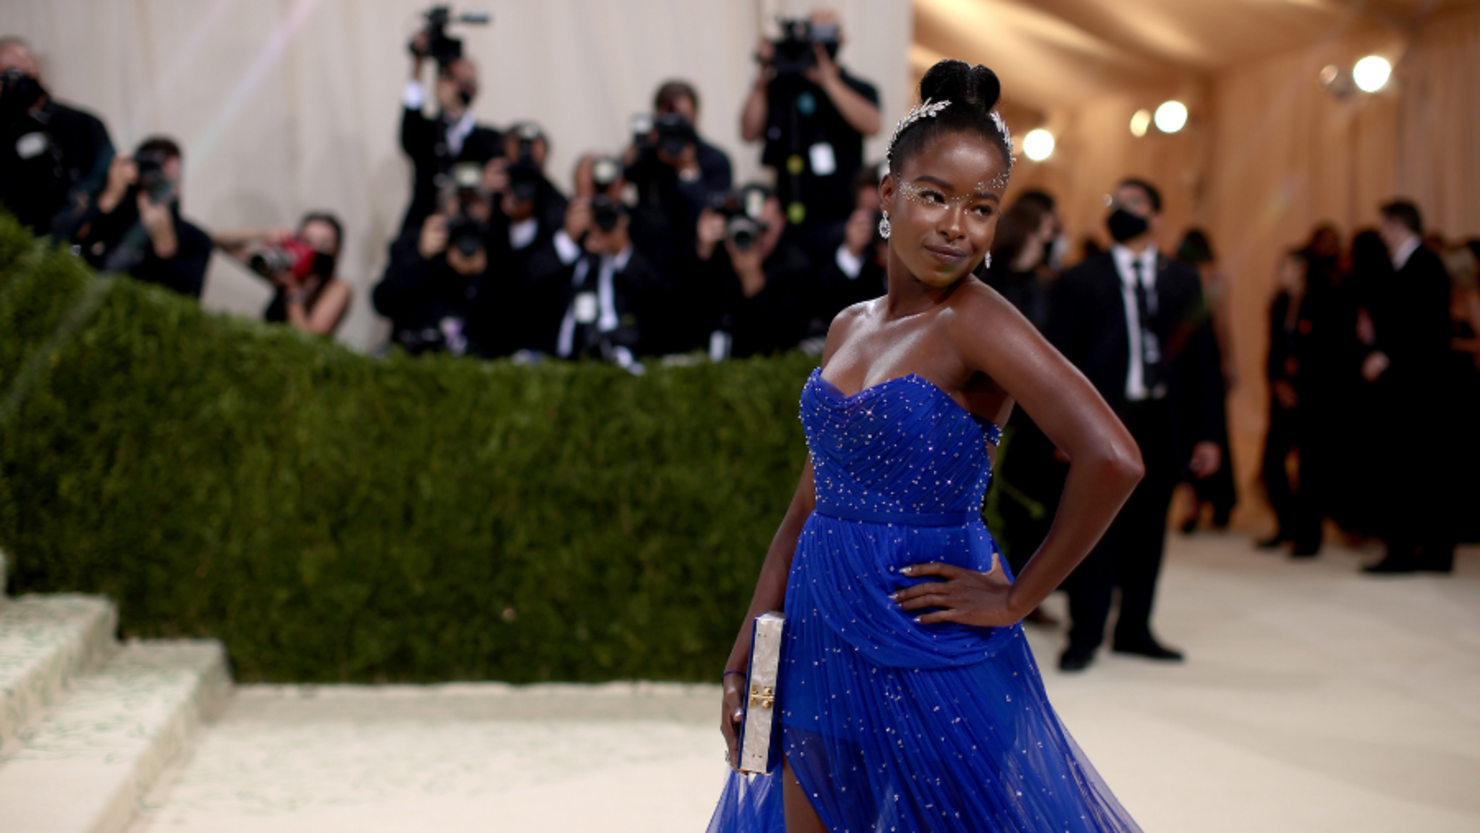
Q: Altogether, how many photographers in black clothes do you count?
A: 11